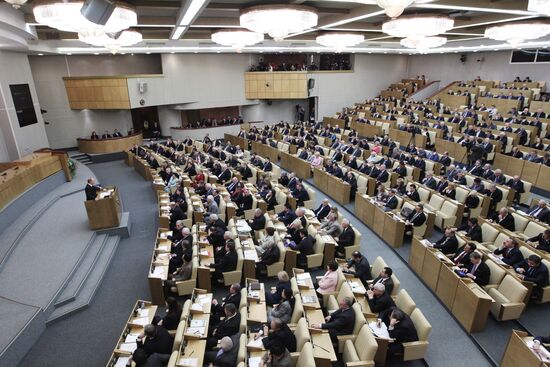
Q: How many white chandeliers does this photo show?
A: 11